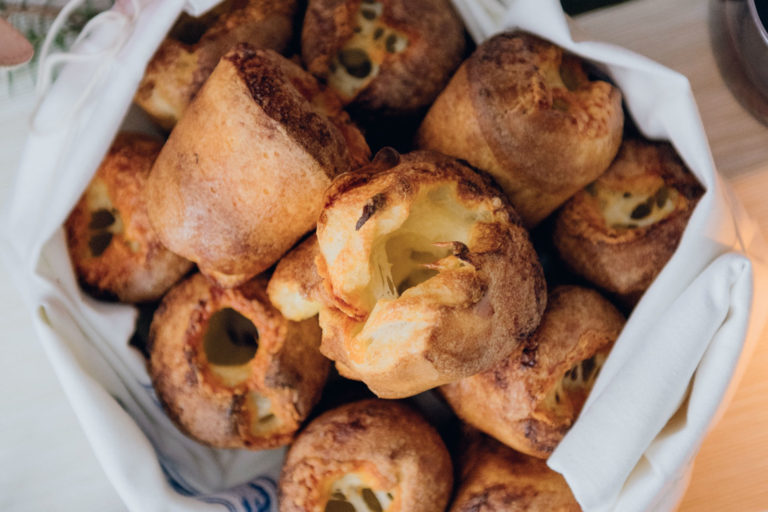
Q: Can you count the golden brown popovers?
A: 11